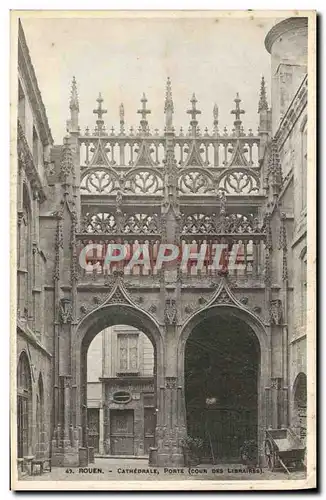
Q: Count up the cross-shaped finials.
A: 4